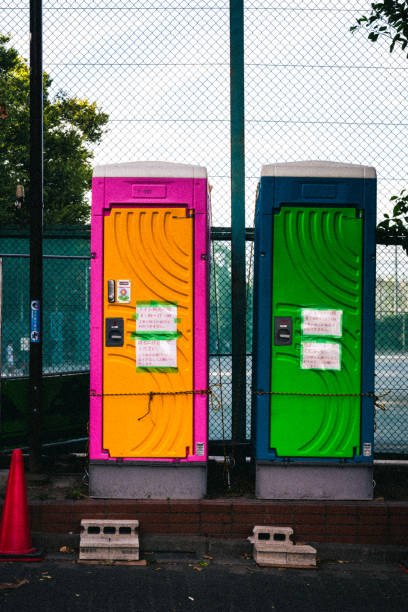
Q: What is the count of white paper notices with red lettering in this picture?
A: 4